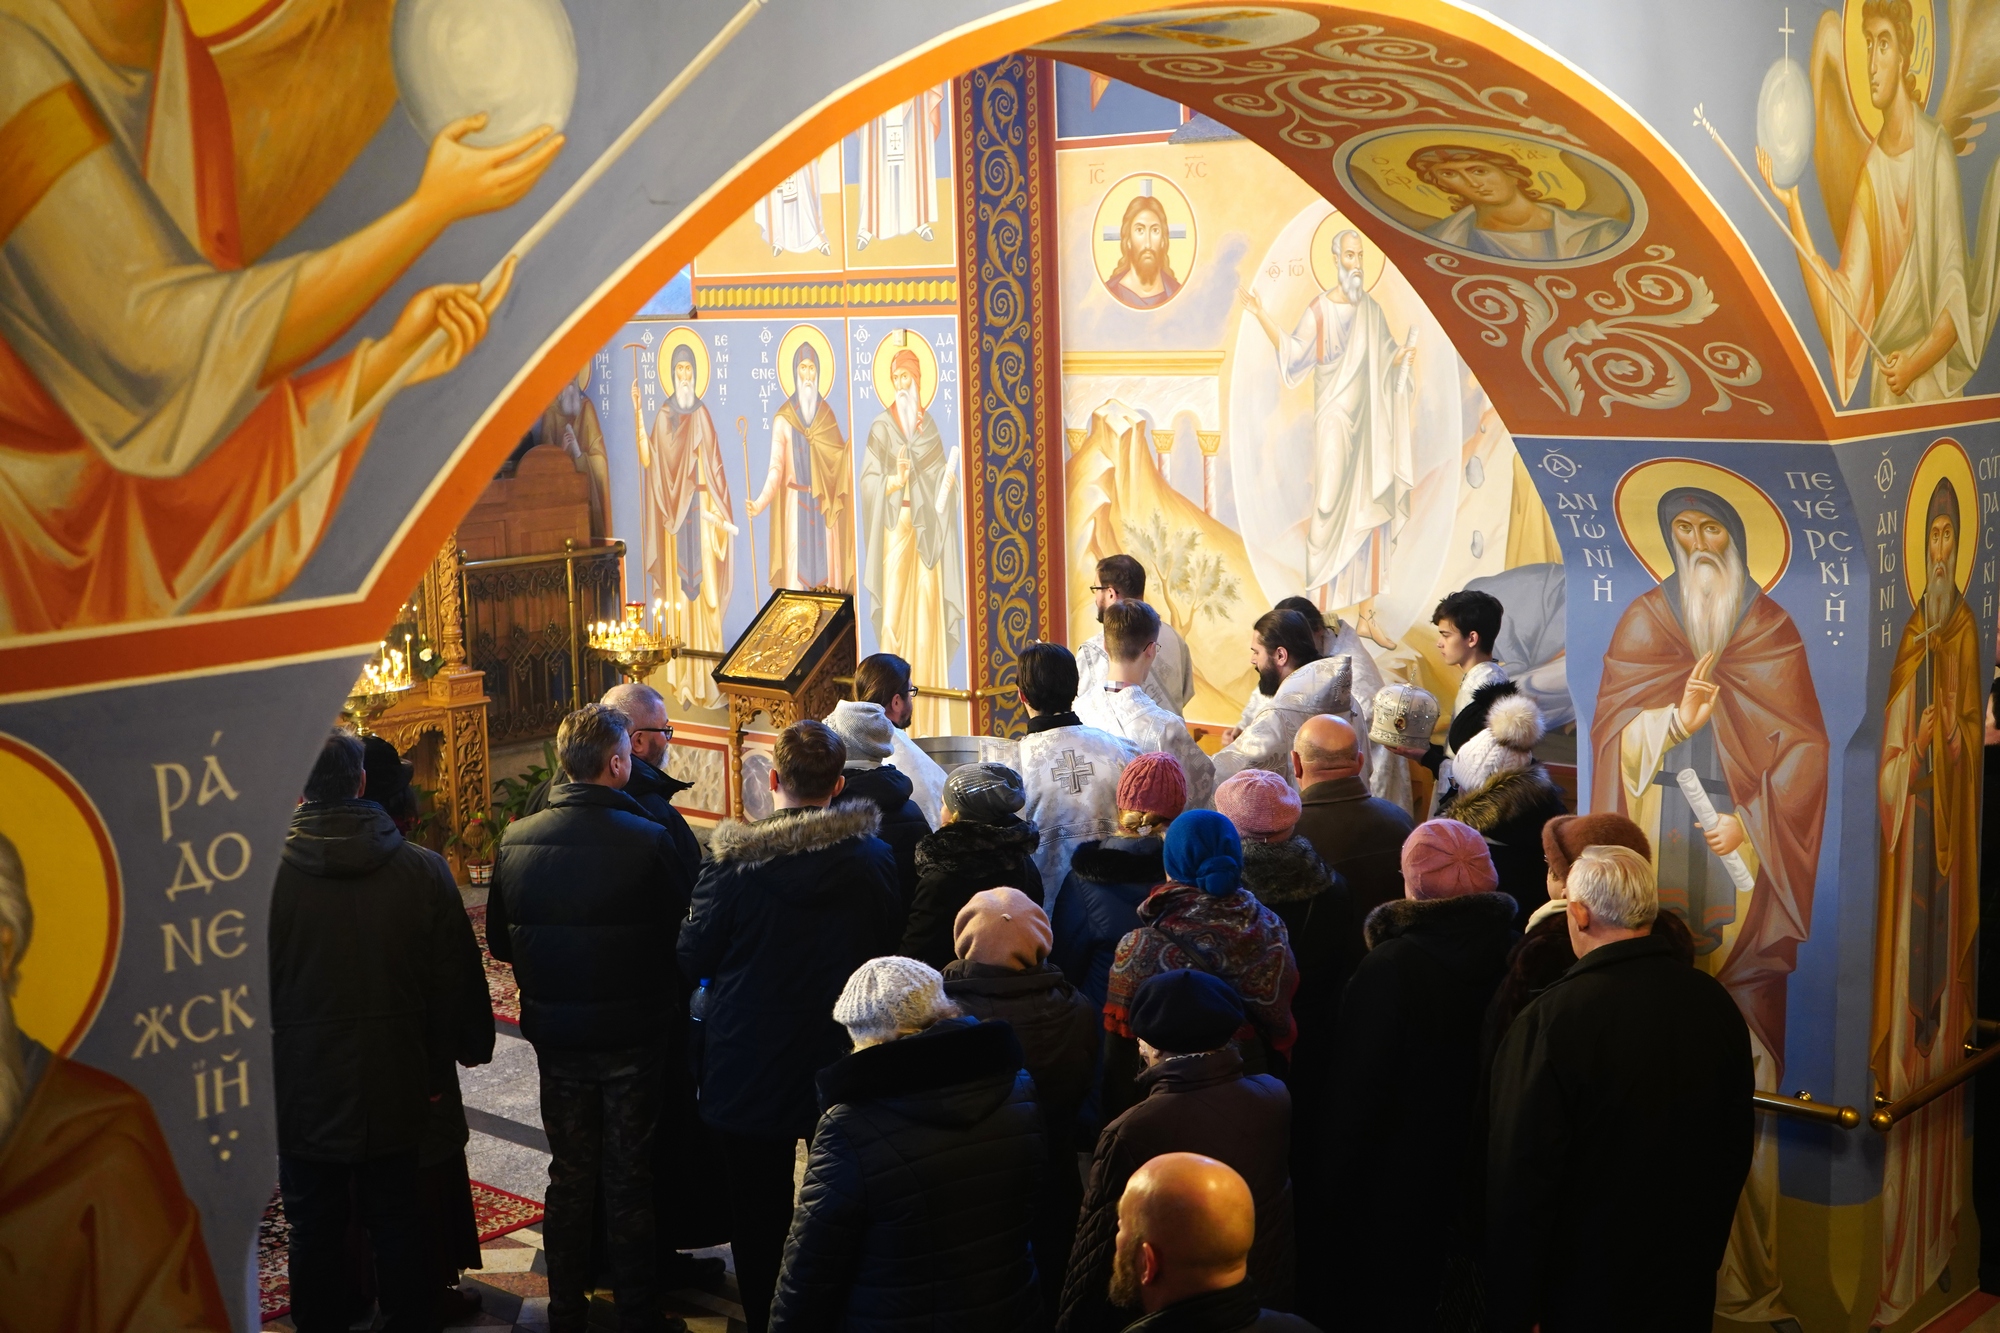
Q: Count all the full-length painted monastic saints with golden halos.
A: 5